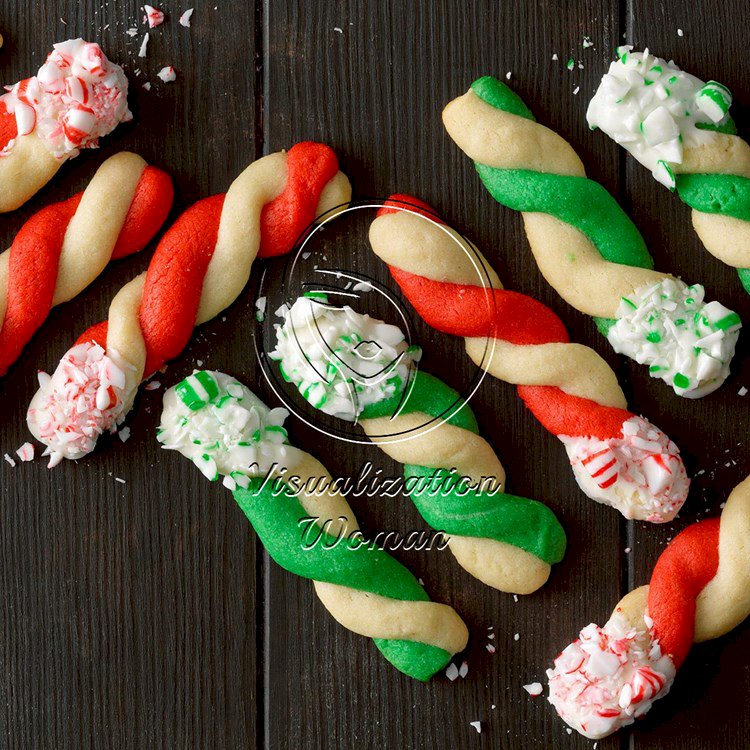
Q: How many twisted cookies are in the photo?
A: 9